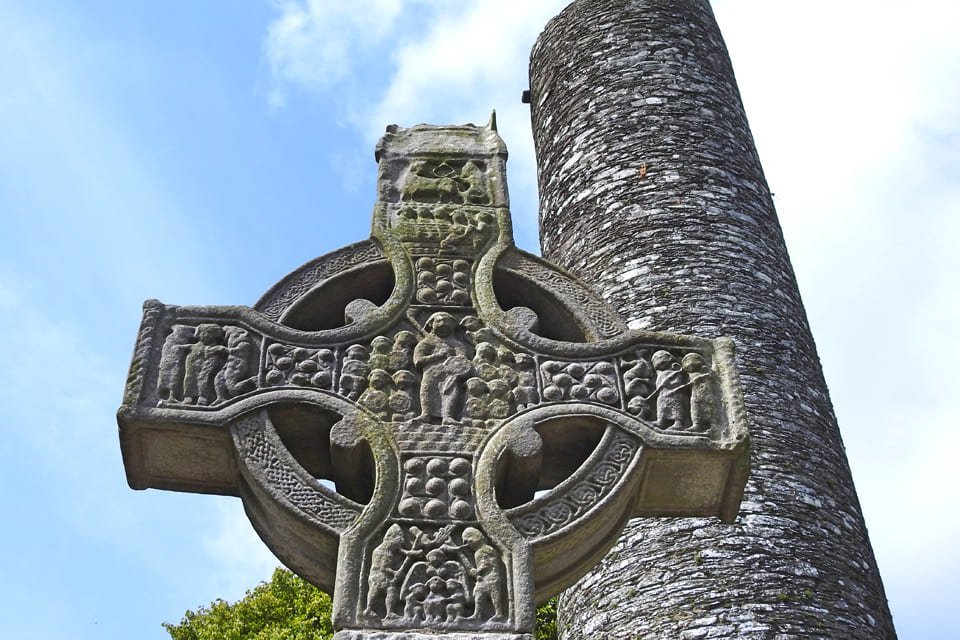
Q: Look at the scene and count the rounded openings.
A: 4